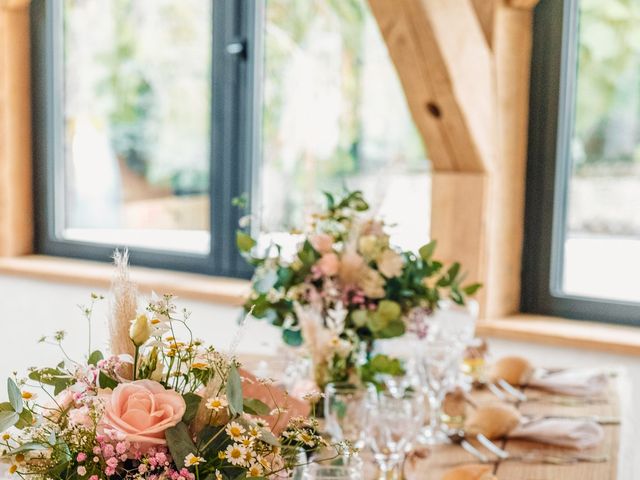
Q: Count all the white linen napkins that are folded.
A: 2